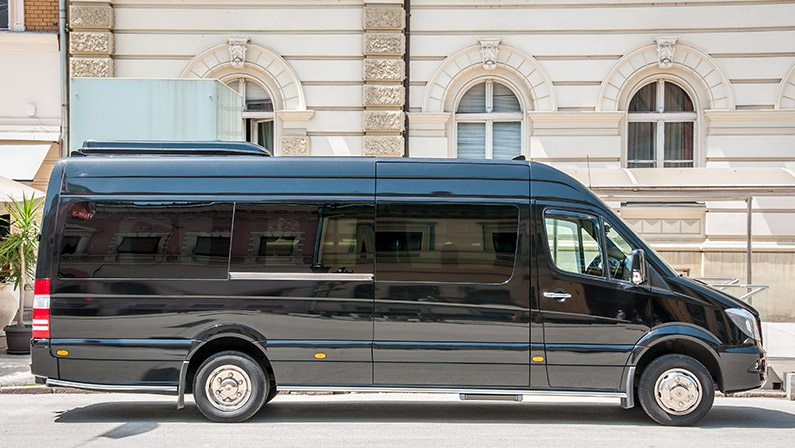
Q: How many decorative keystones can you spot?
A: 3